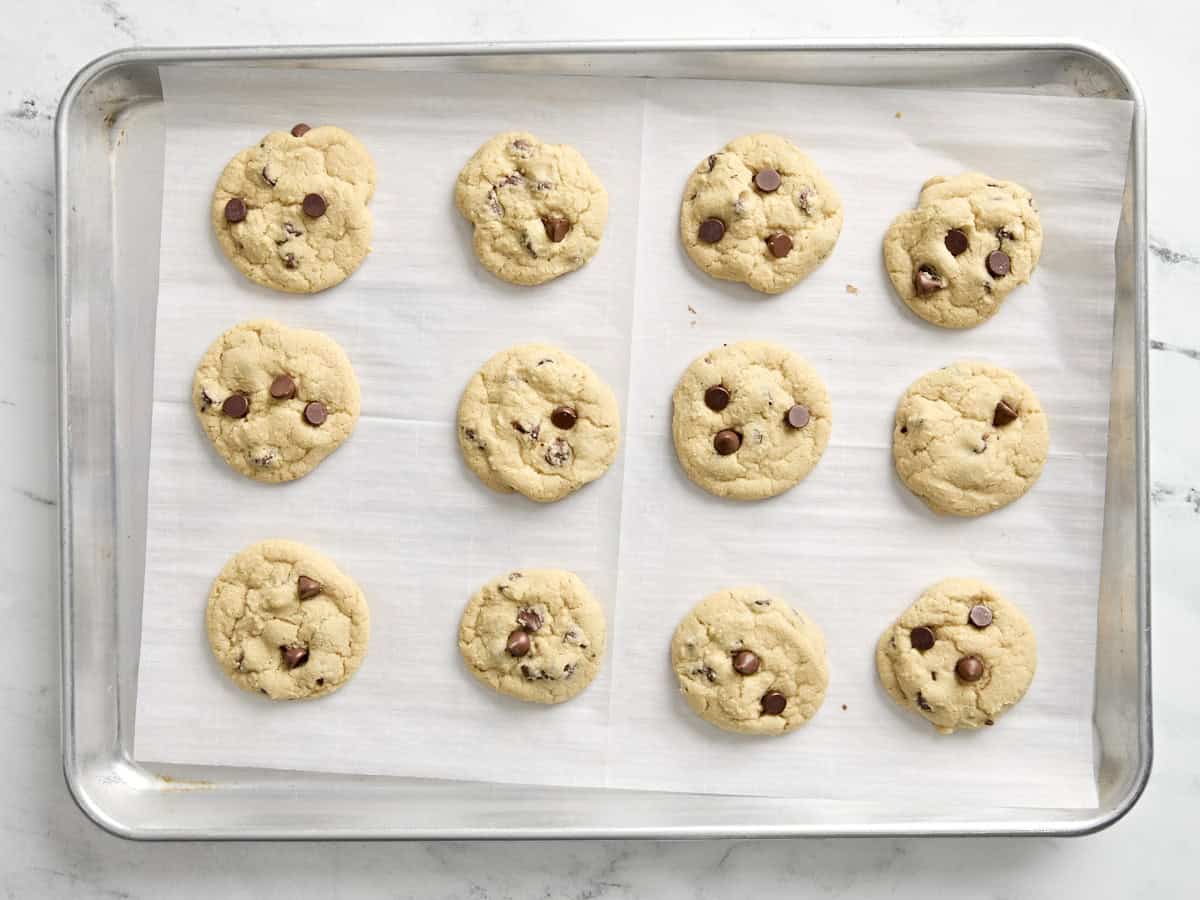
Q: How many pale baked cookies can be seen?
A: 12